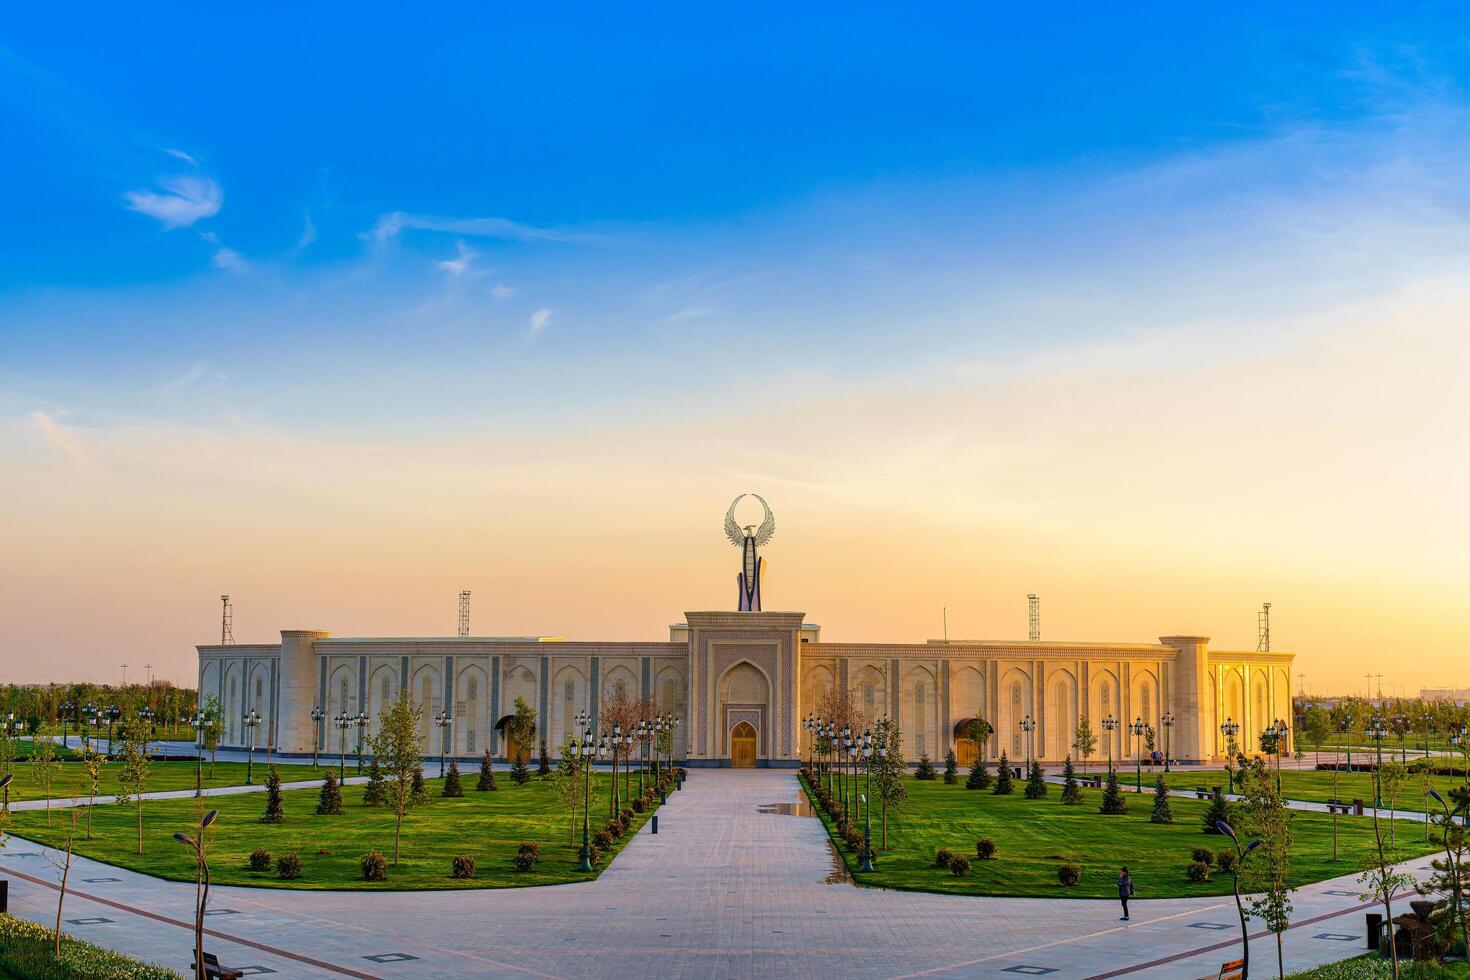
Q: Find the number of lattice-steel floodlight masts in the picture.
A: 4